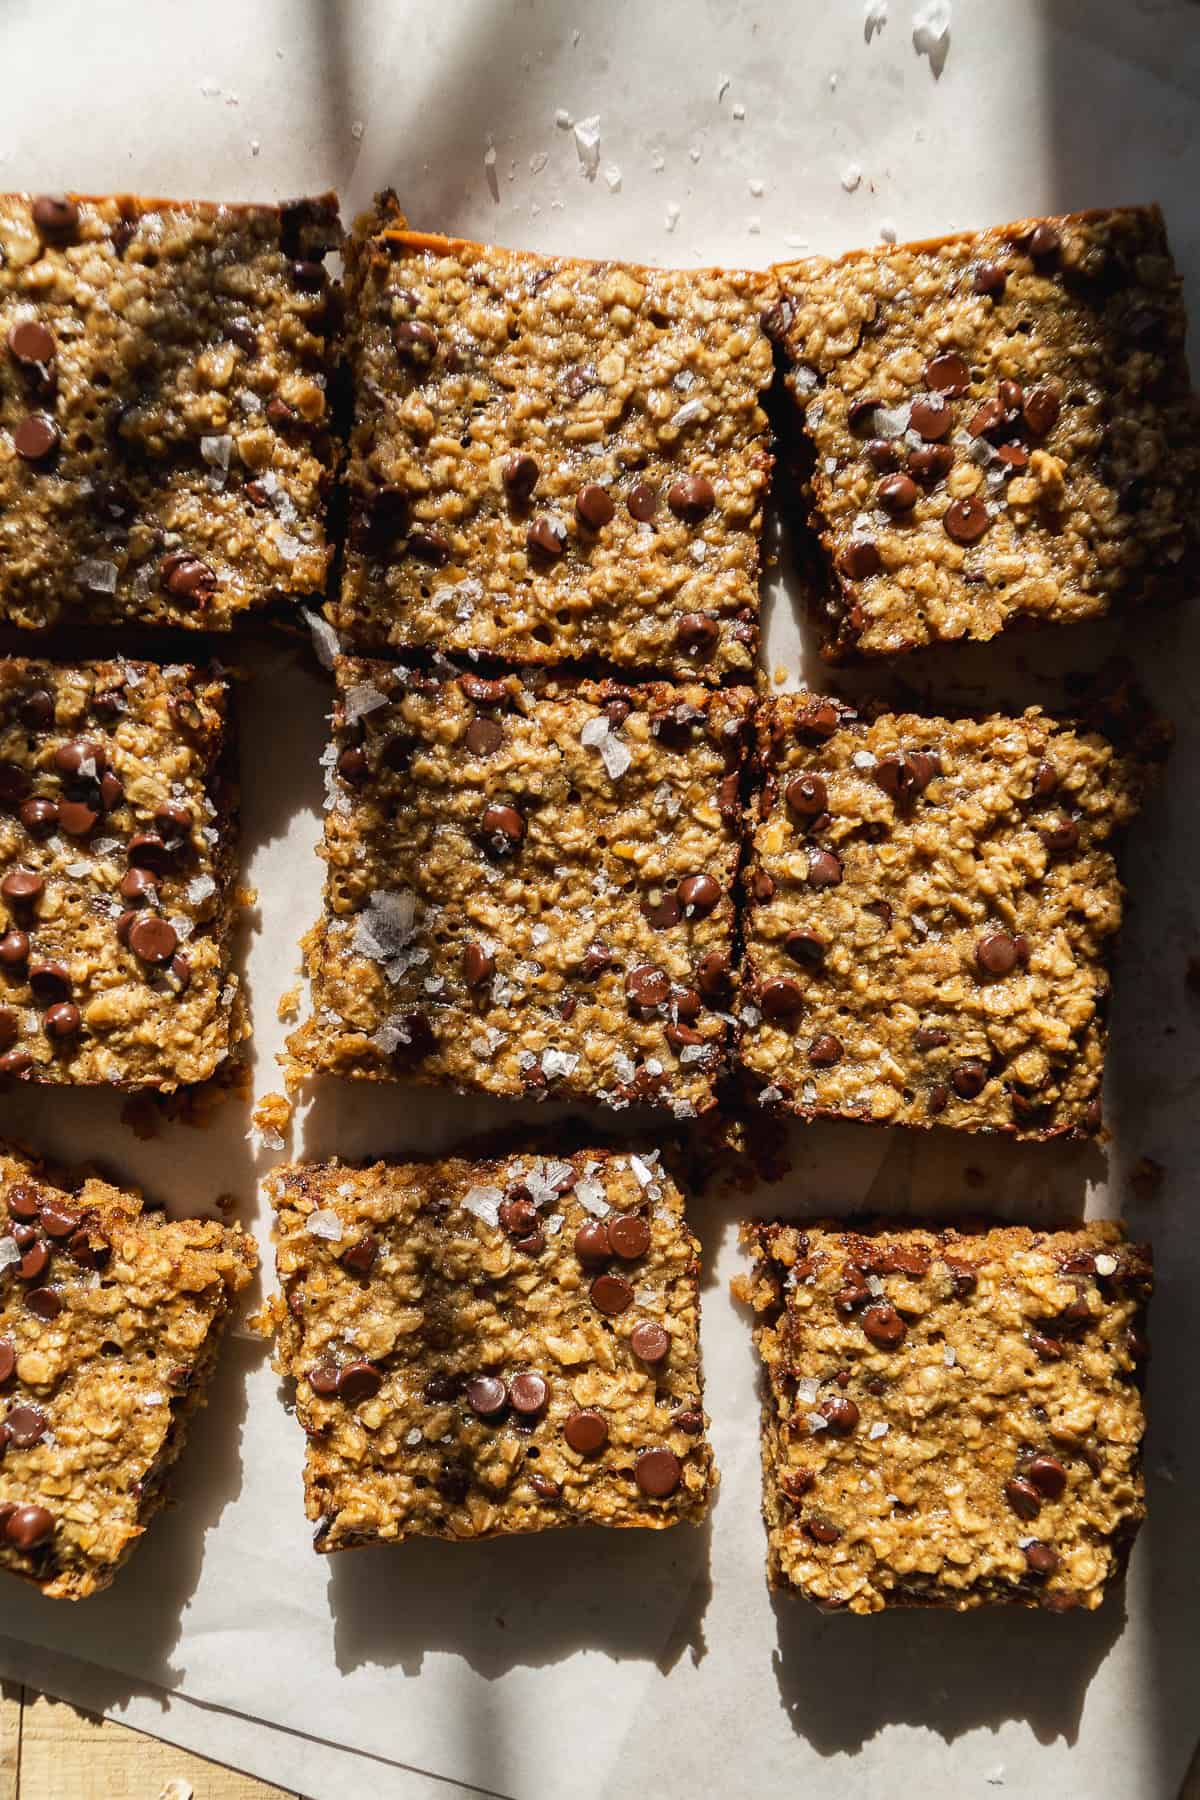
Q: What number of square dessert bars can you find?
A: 9